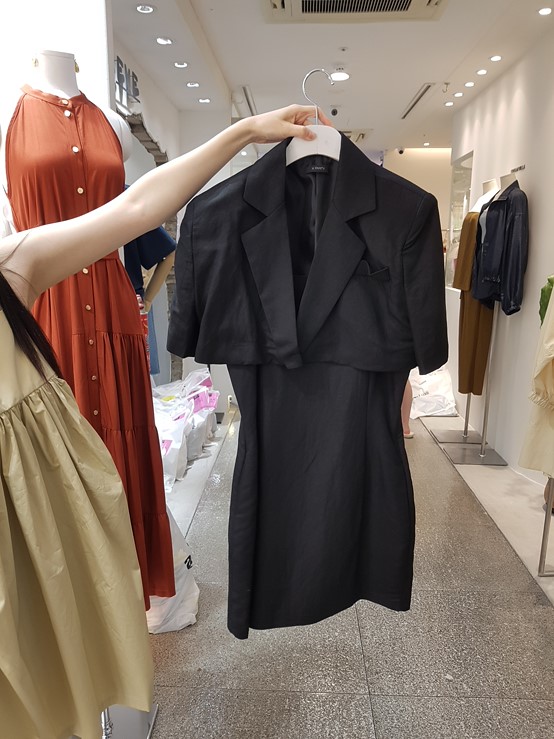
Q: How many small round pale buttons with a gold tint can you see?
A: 9